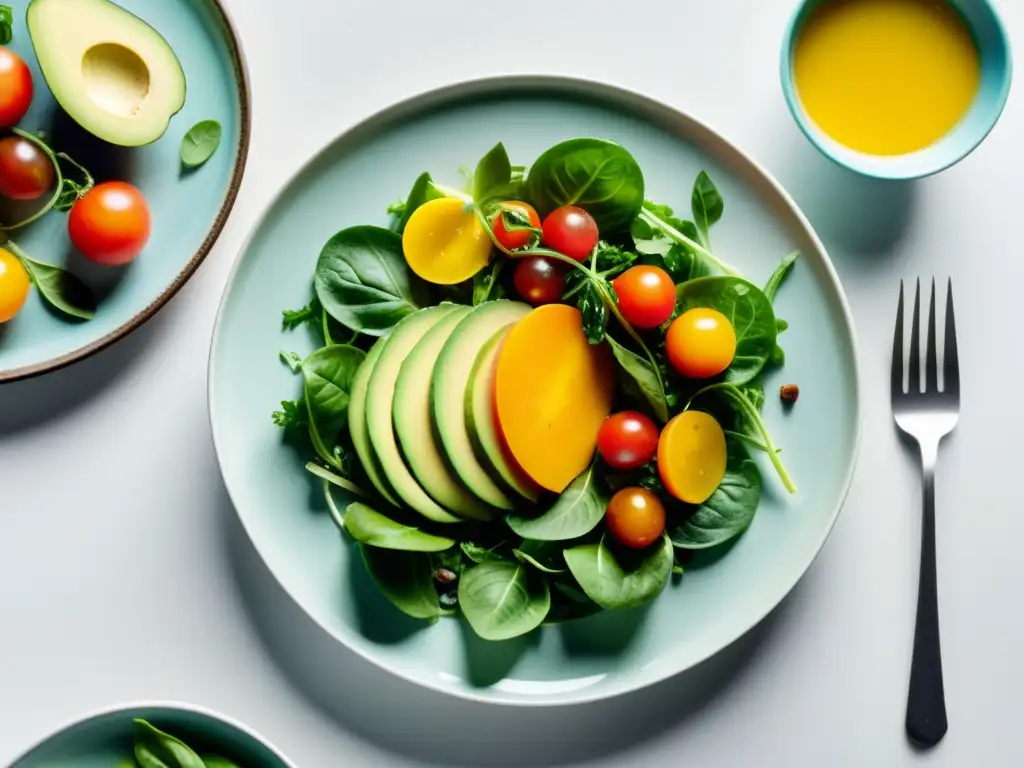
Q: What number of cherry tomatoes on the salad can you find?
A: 7